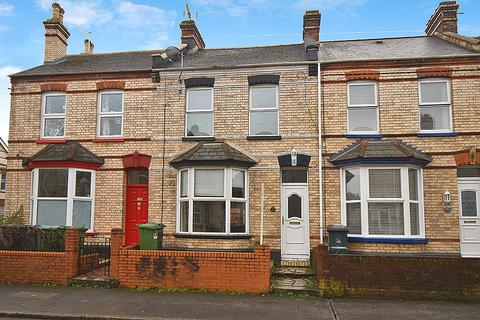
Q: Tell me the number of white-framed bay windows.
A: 3